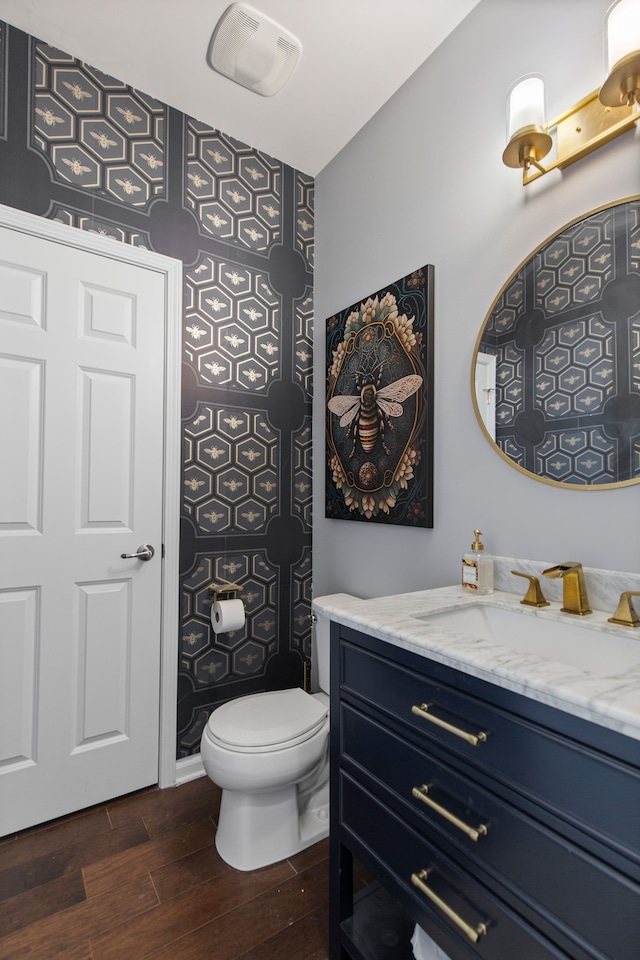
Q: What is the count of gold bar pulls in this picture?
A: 3